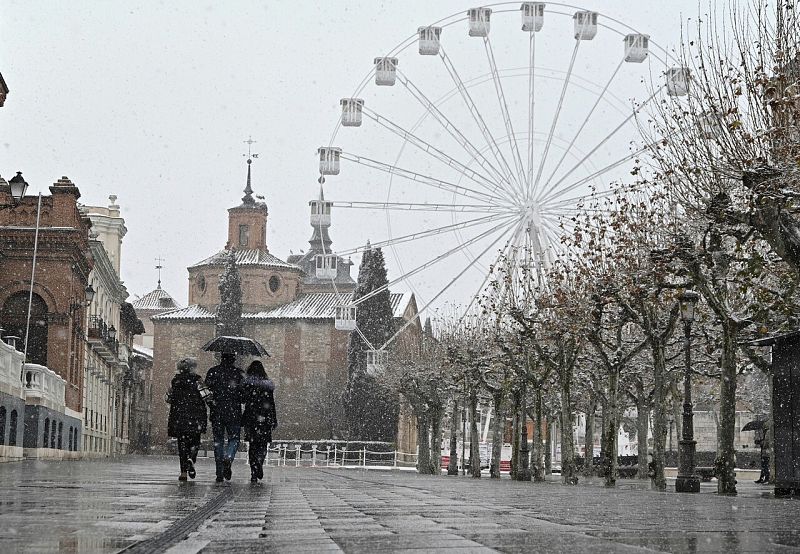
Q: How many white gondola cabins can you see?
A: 14